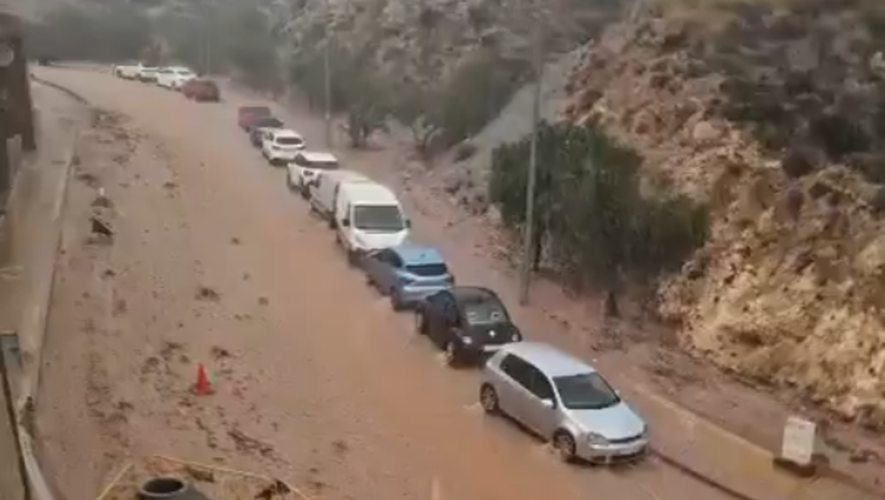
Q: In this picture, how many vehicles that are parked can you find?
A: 13